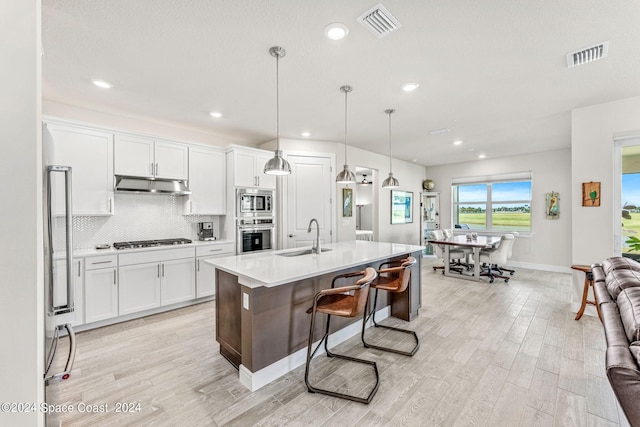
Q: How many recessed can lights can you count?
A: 7